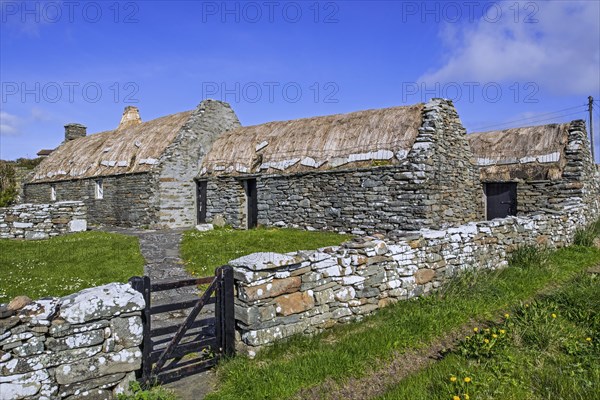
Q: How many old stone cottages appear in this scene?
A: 3